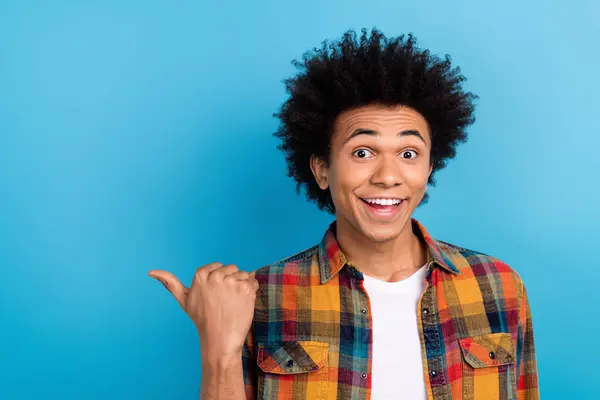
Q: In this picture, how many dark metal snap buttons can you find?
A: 6